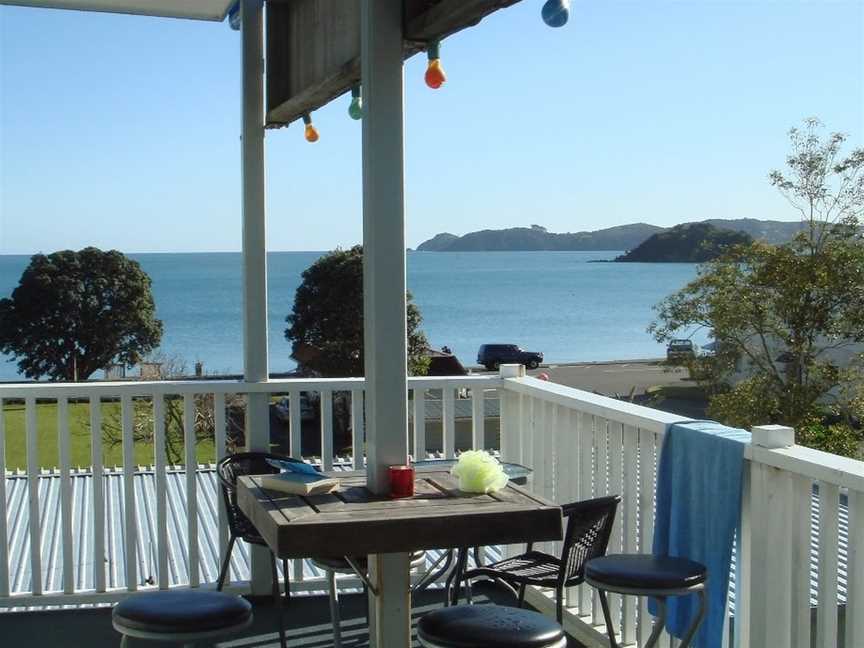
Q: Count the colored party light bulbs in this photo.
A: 5